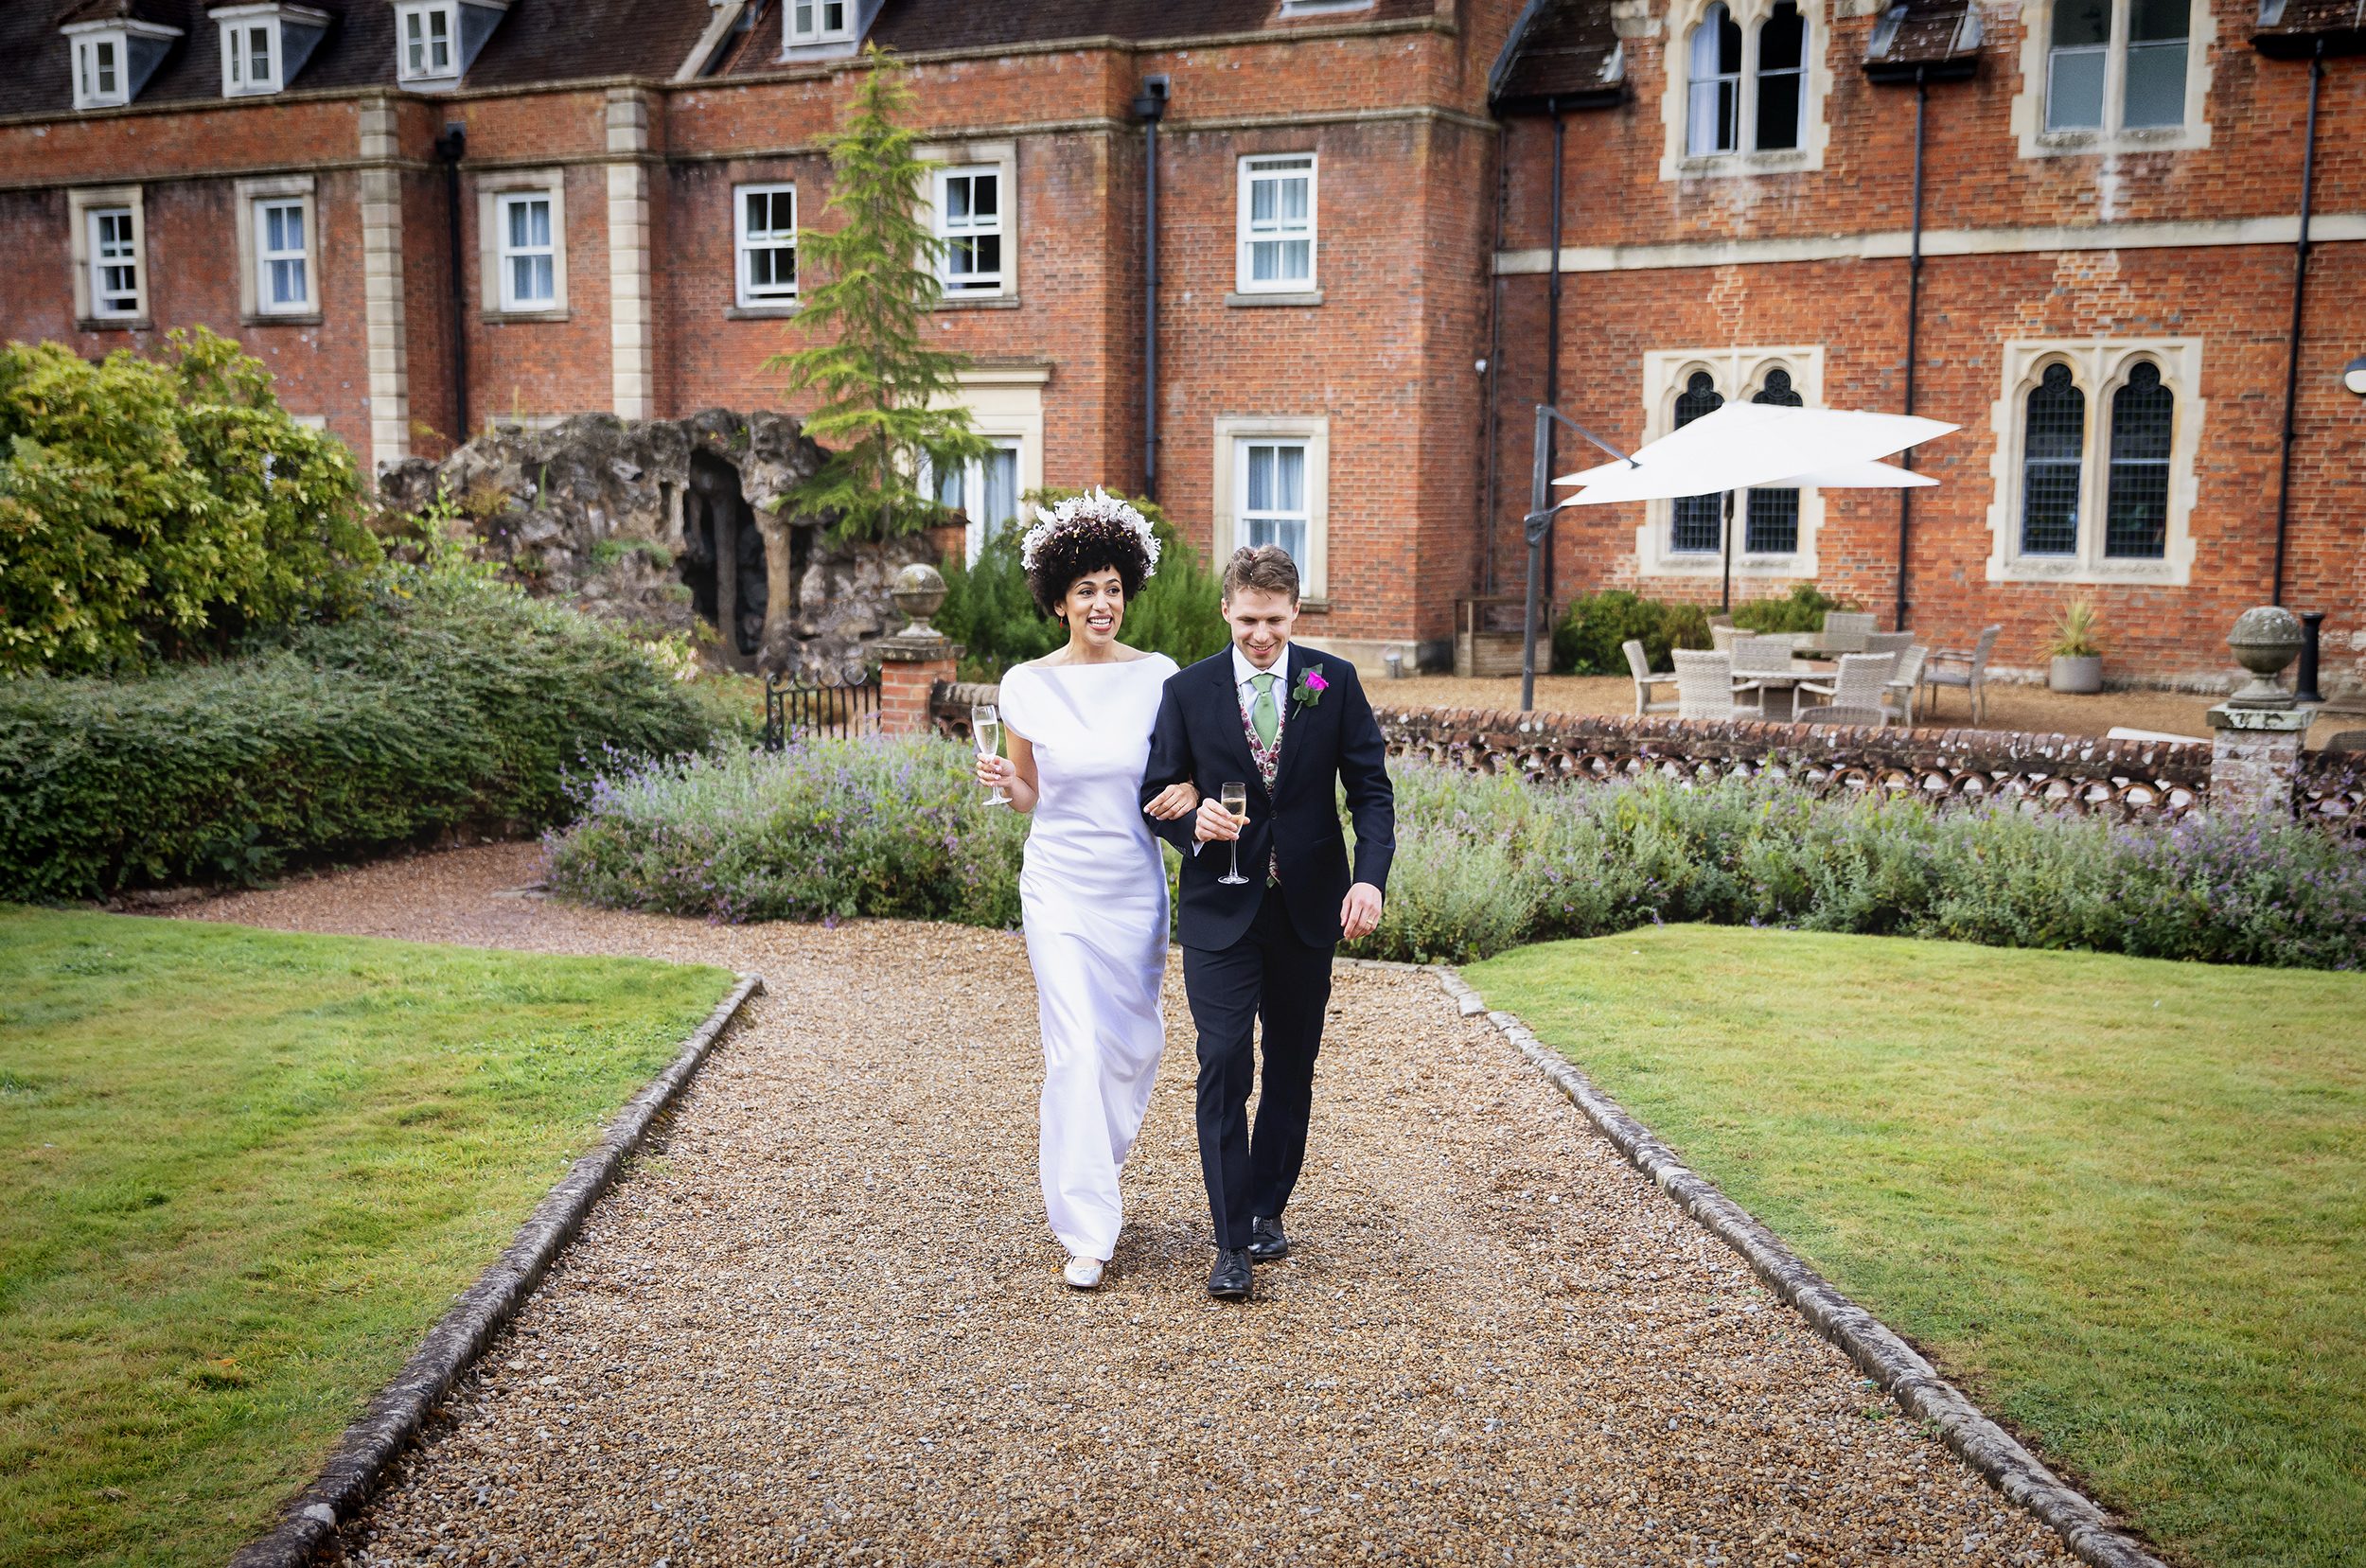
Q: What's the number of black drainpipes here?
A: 5